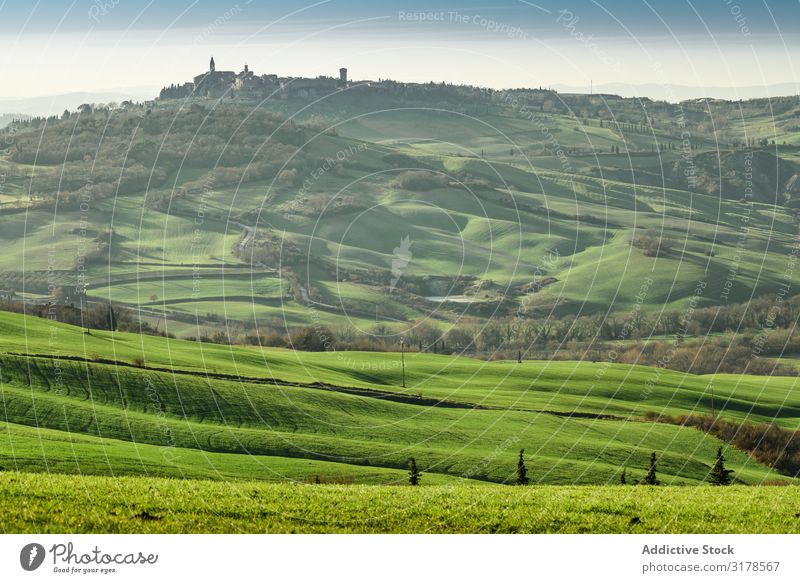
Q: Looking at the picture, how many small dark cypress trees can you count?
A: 5